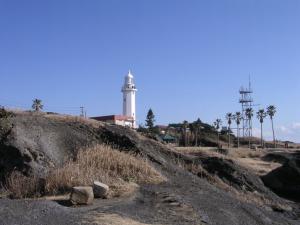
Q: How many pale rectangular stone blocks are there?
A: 2